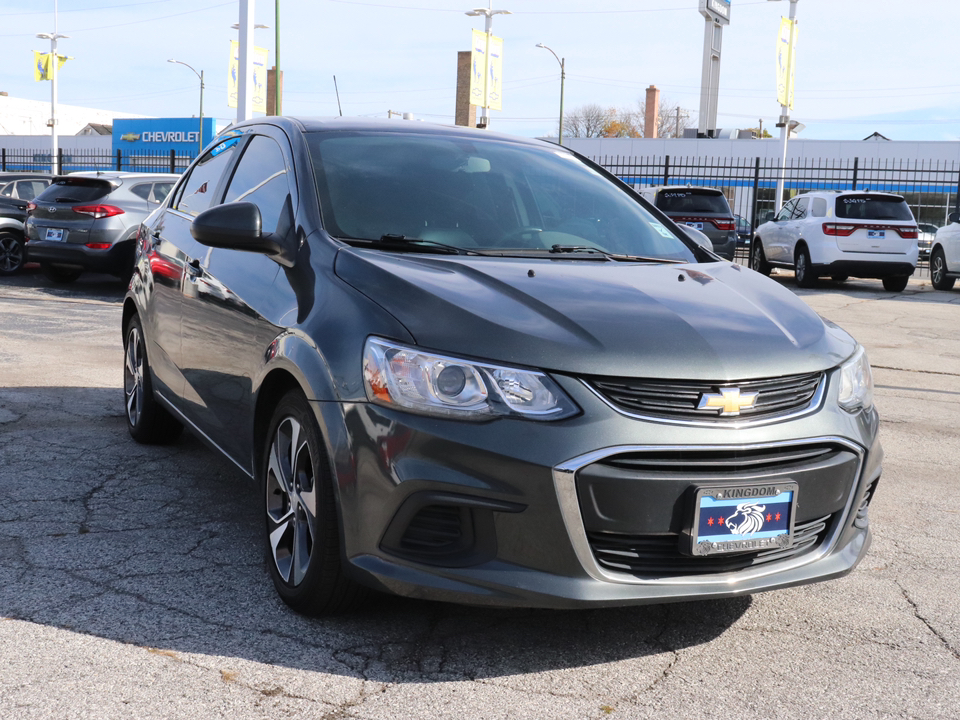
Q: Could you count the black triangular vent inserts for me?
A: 2